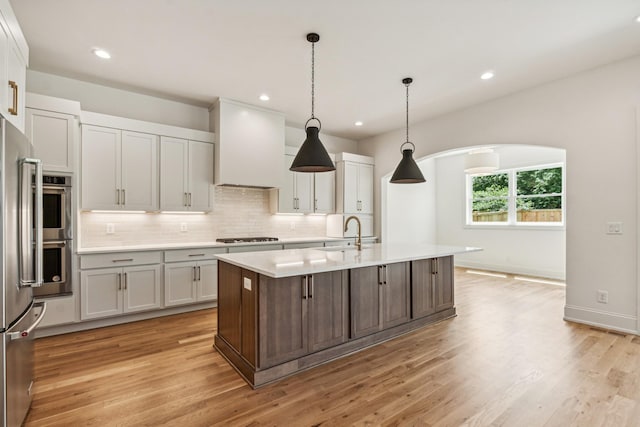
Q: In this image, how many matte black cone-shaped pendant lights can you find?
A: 2